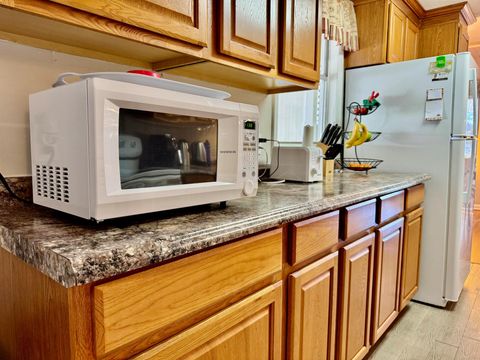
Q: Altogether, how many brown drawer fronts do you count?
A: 5